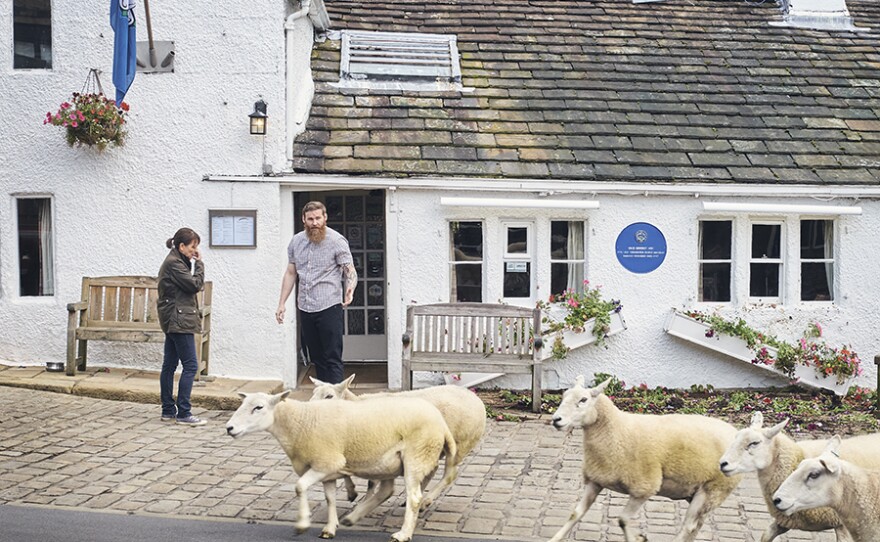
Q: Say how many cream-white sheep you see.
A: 5